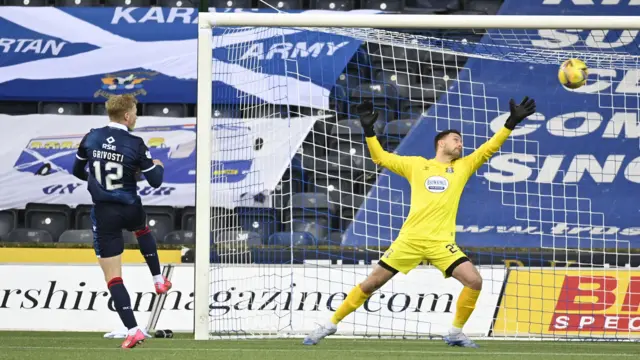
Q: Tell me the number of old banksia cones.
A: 0